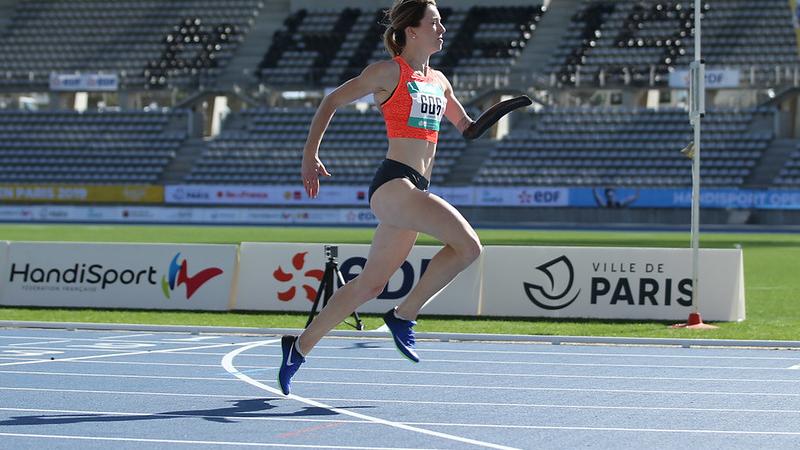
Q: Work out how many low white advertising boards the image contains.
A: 3